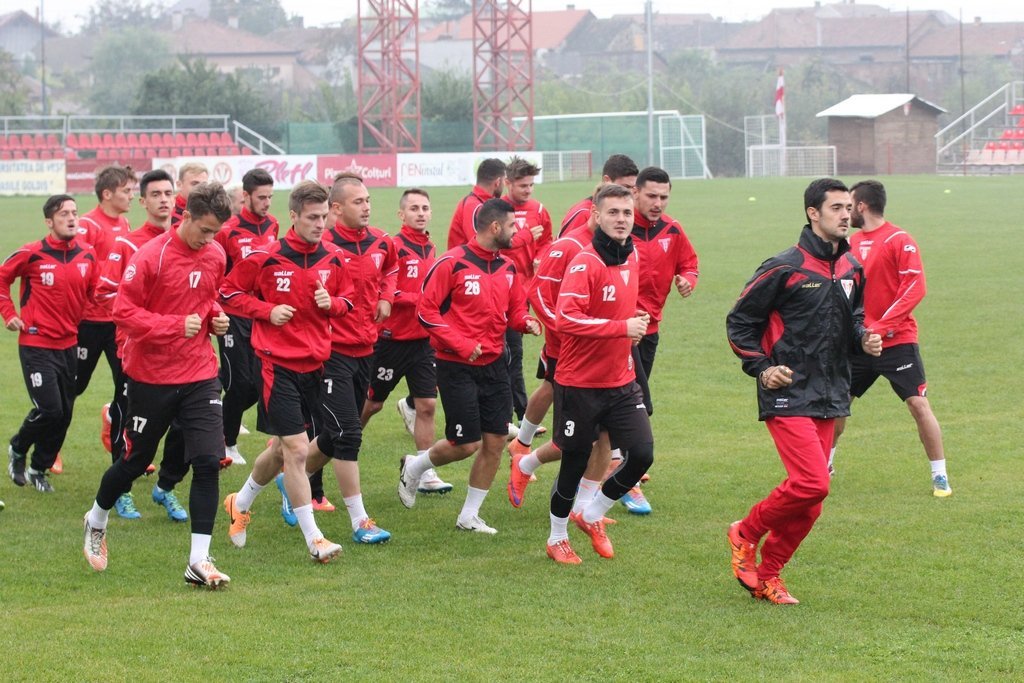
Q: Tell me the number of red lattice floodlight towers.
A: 2